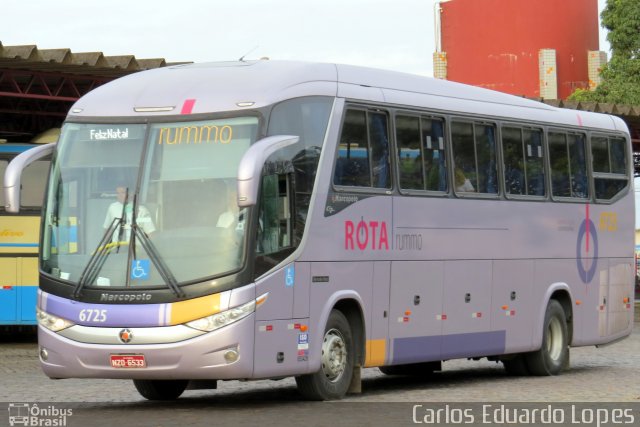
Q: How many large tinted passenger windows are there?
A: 6